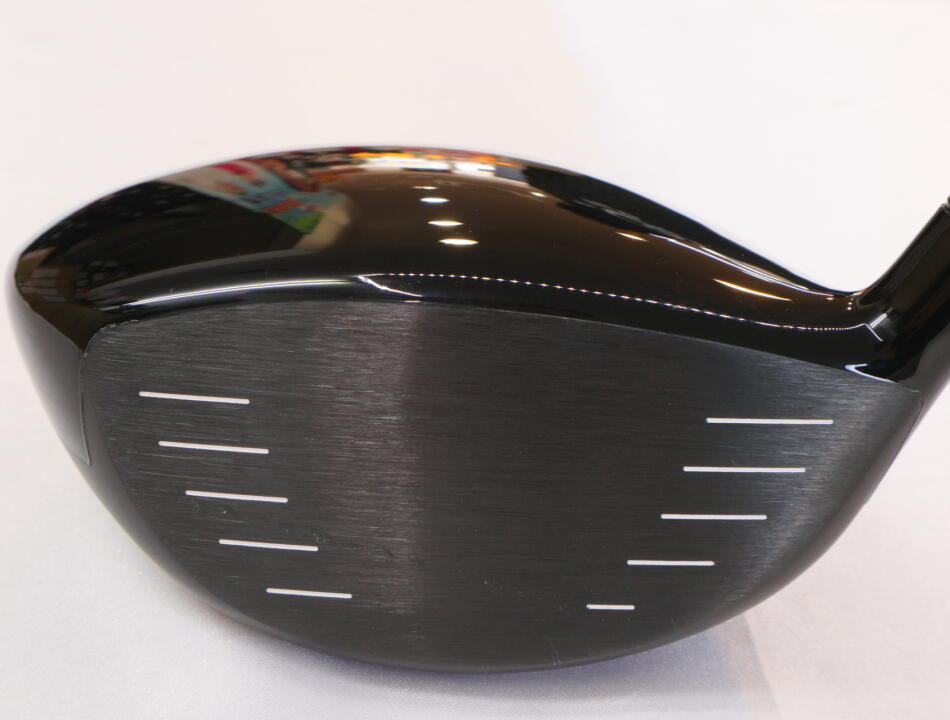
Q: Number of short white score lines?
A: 10